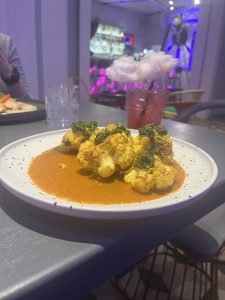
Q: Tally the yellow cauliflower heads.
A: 4